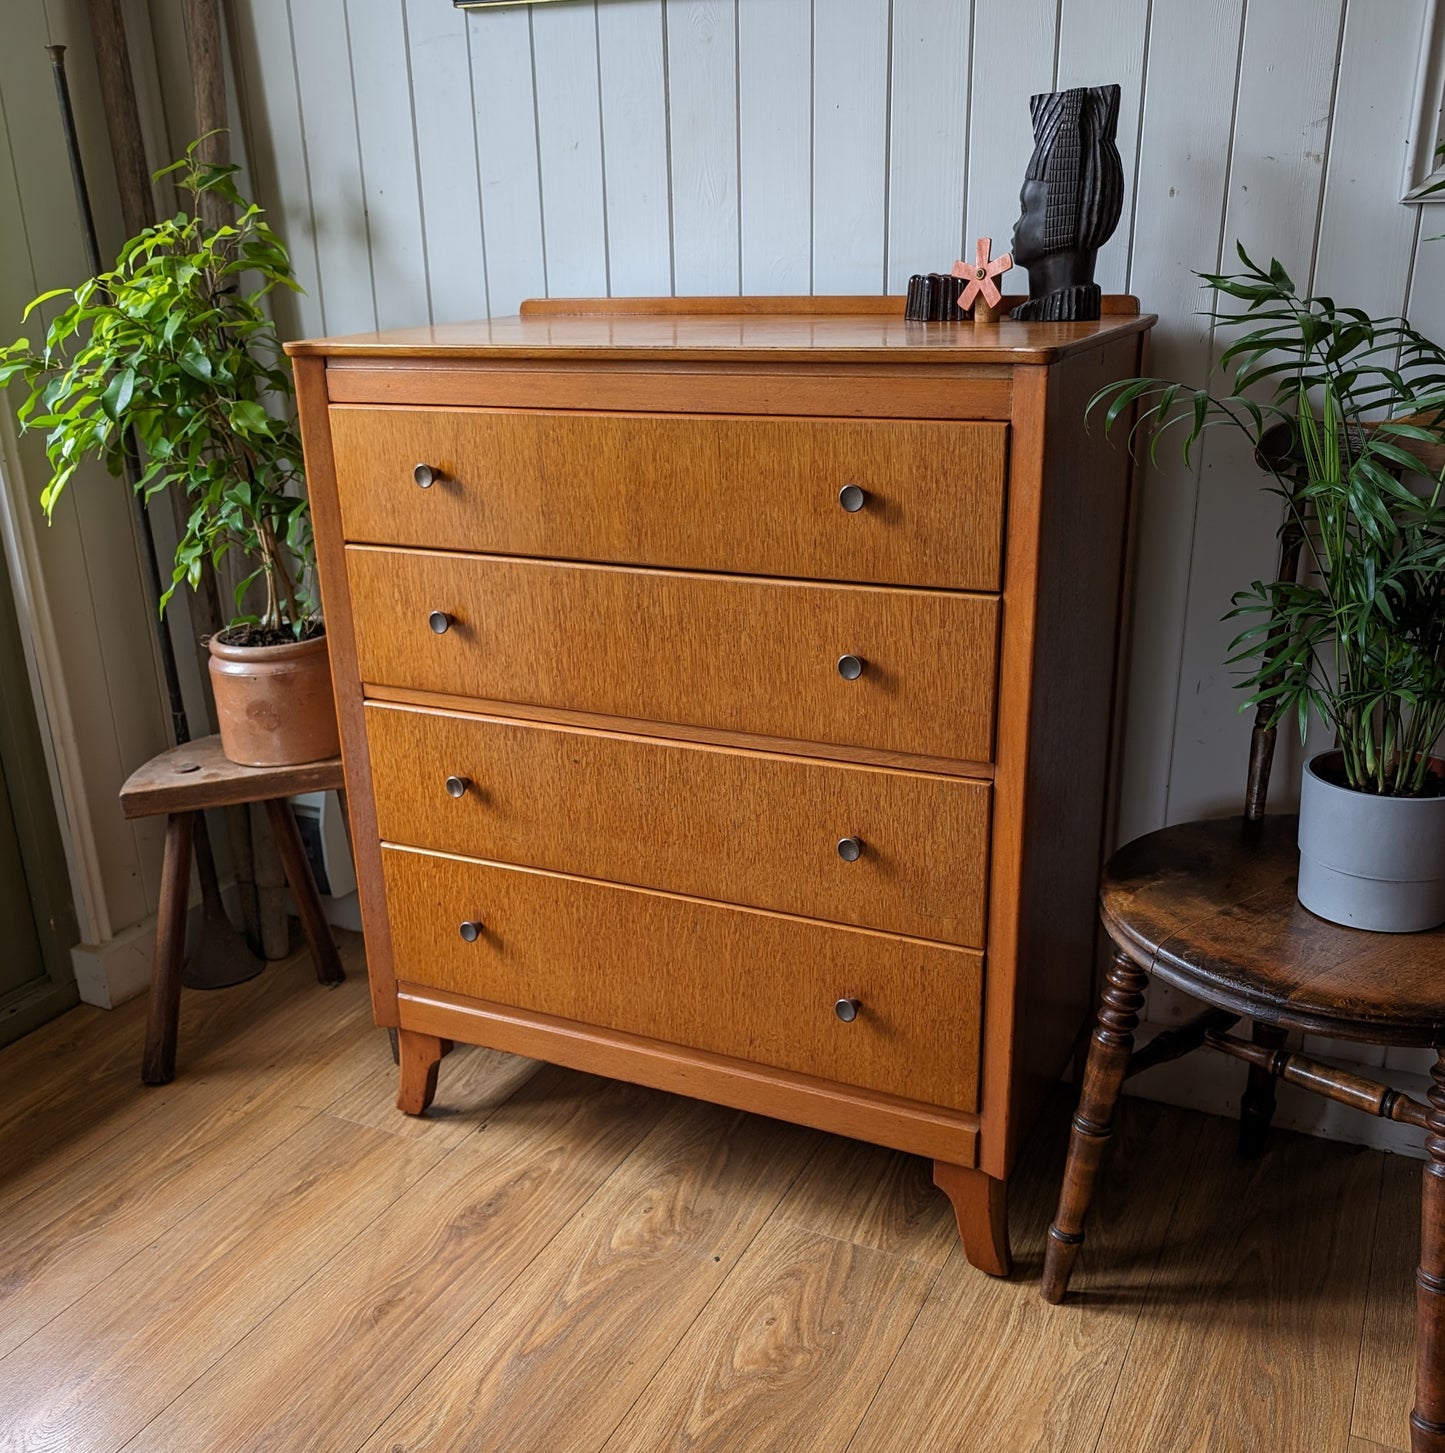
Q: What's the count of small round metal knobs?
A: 8